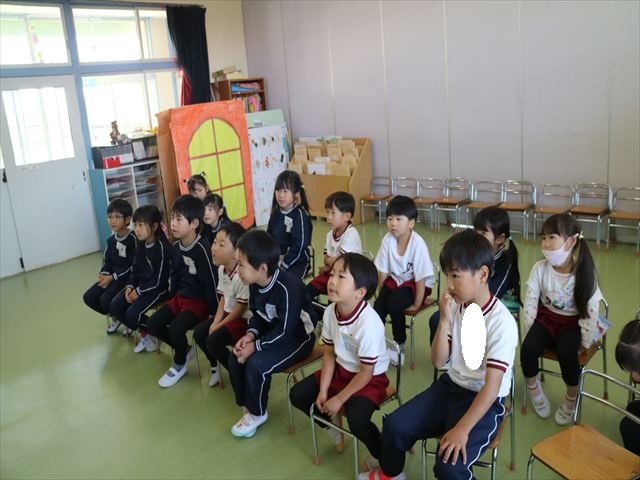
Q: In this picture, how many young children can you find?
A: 15